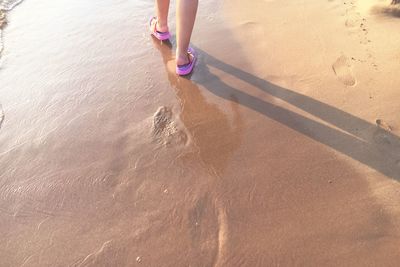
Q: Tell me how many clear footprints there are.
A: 1